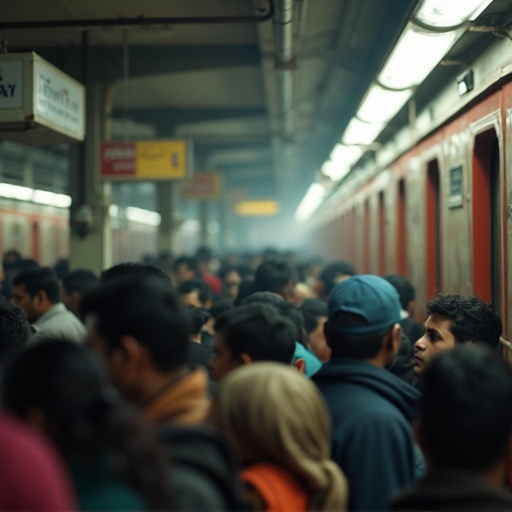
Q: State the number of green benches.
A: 0